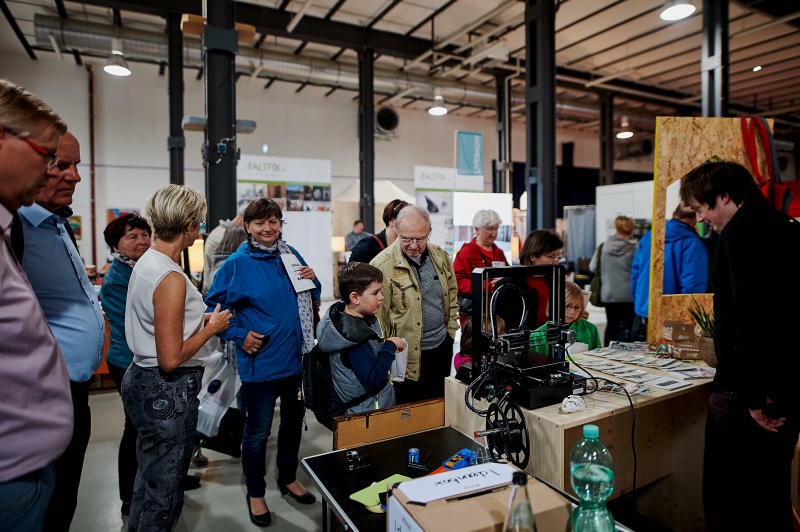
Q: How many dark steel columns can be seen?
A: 7